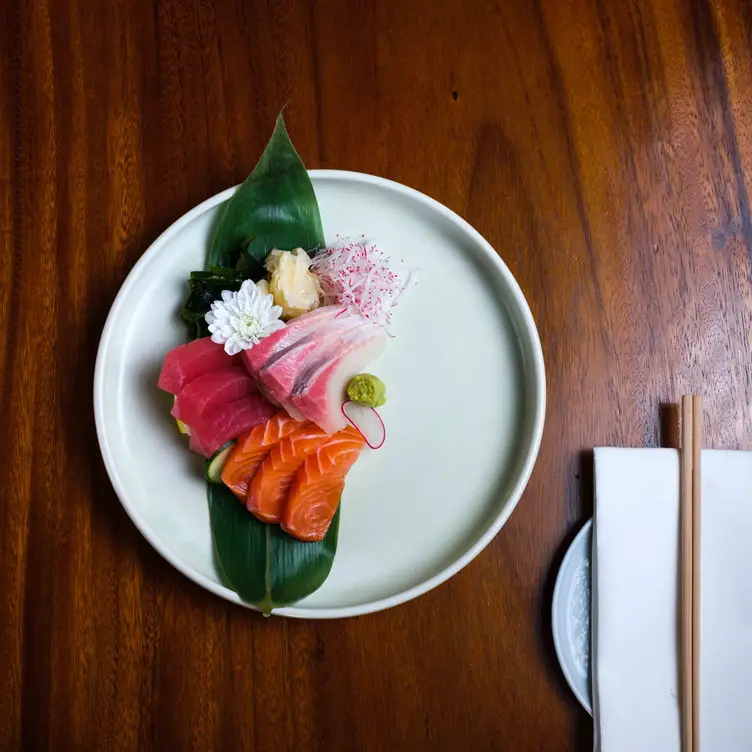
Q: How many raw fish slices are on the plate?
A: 9